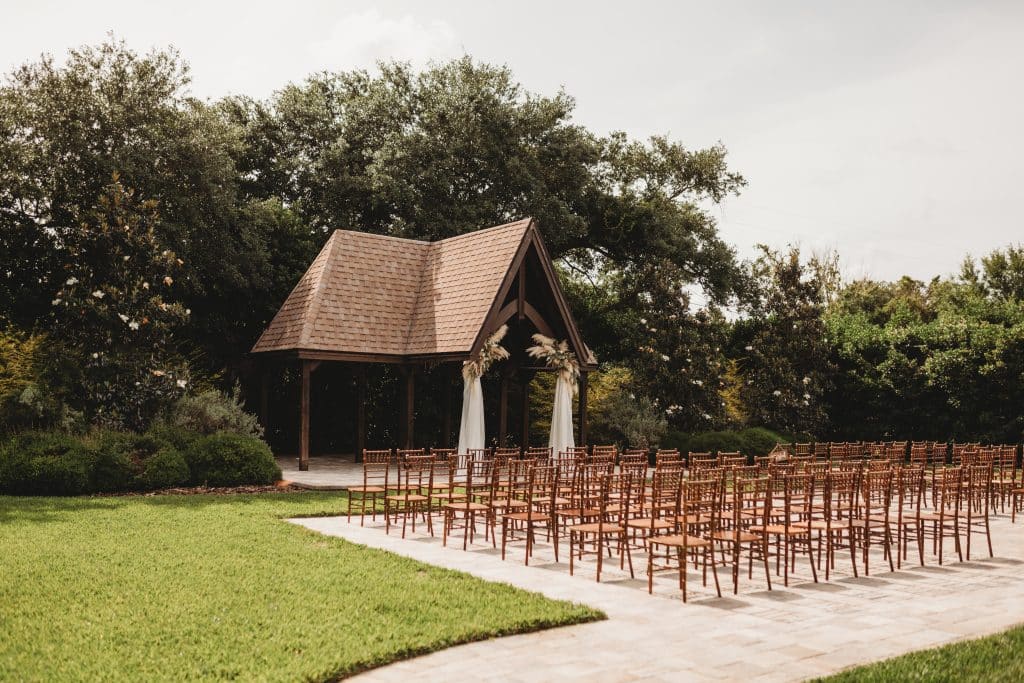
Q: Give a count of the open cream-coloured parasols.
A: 0